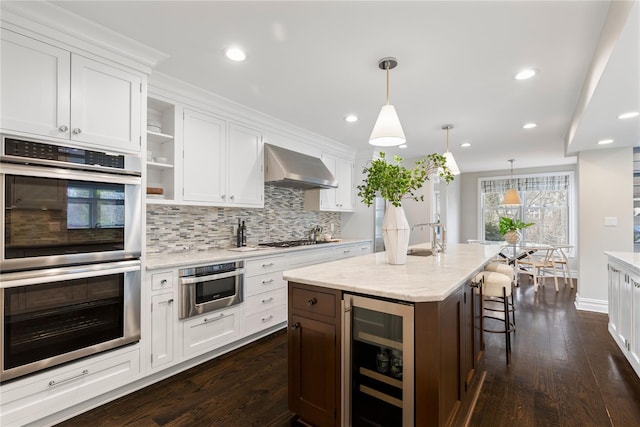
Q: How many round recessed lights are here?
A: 8